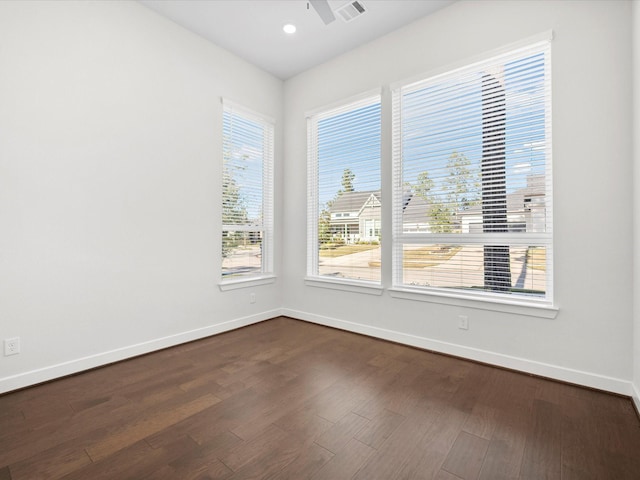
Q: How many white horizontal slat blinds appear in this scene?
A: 3